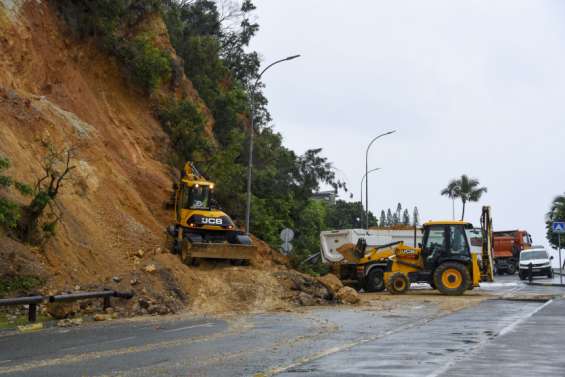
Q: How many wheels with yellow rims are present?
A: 2